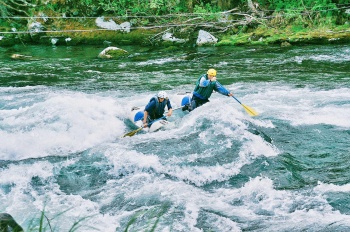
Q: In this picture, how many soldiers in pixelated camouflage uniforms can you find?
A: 0